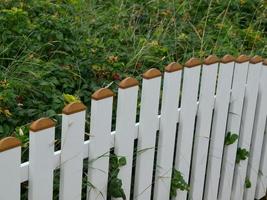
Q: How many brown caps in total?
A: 13